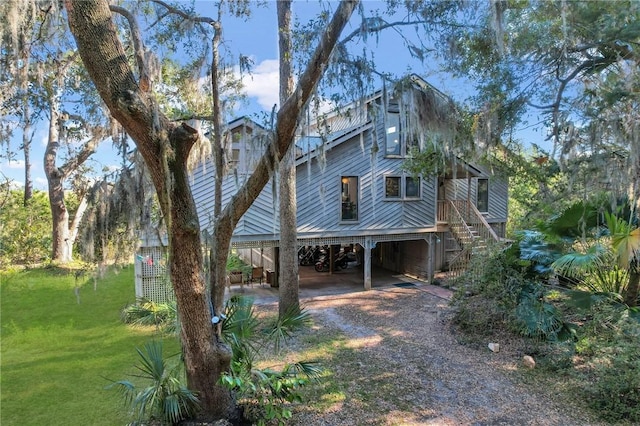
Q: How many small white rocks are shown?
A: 2